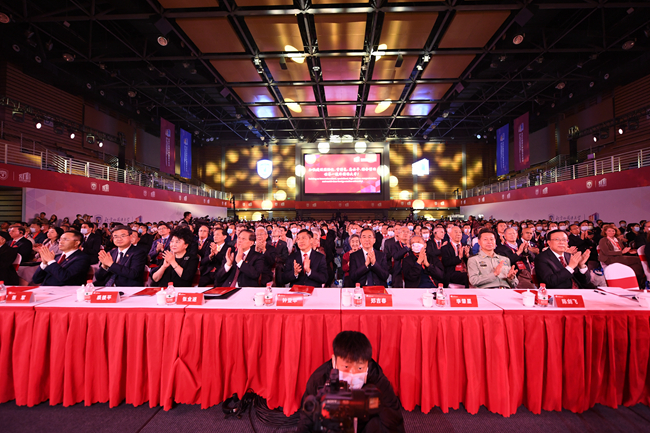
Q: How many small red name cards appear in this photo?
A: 7